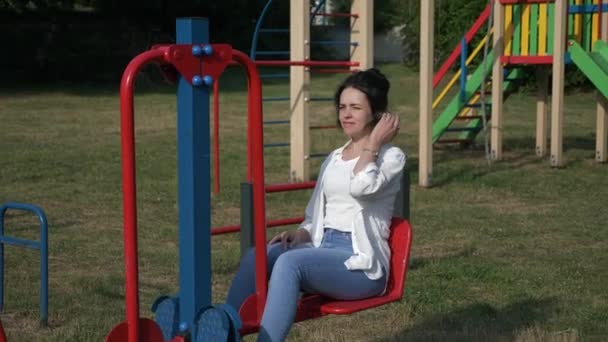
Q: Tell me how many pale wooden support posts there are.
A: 7